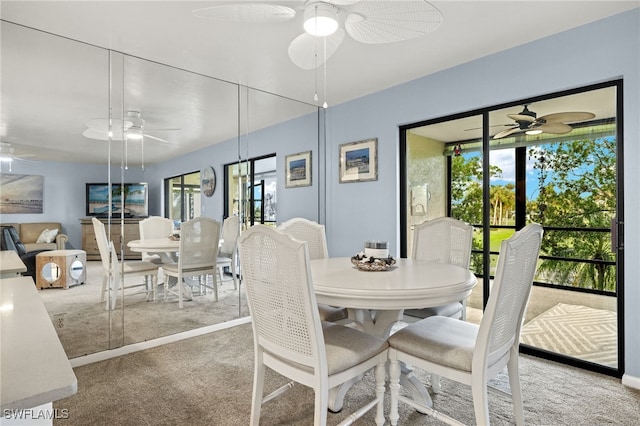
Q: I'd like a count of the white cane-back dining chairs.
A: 4